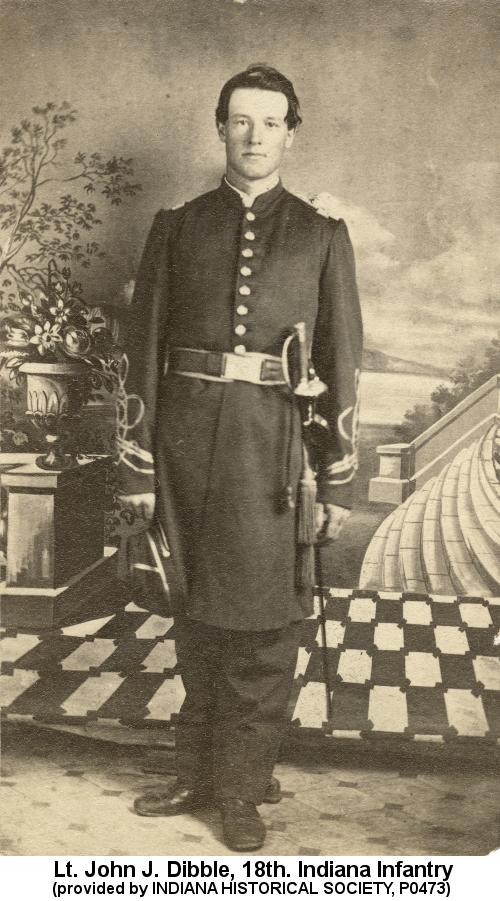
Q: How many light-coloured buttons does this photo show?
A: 8